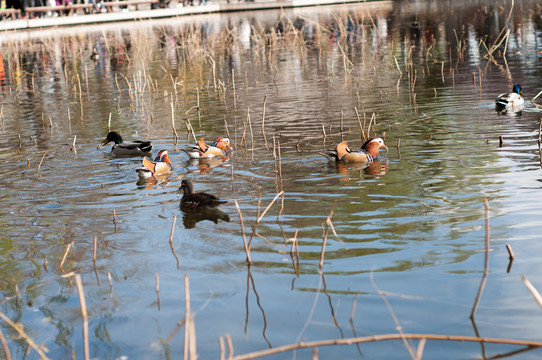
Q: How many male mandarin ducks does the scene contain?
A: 3